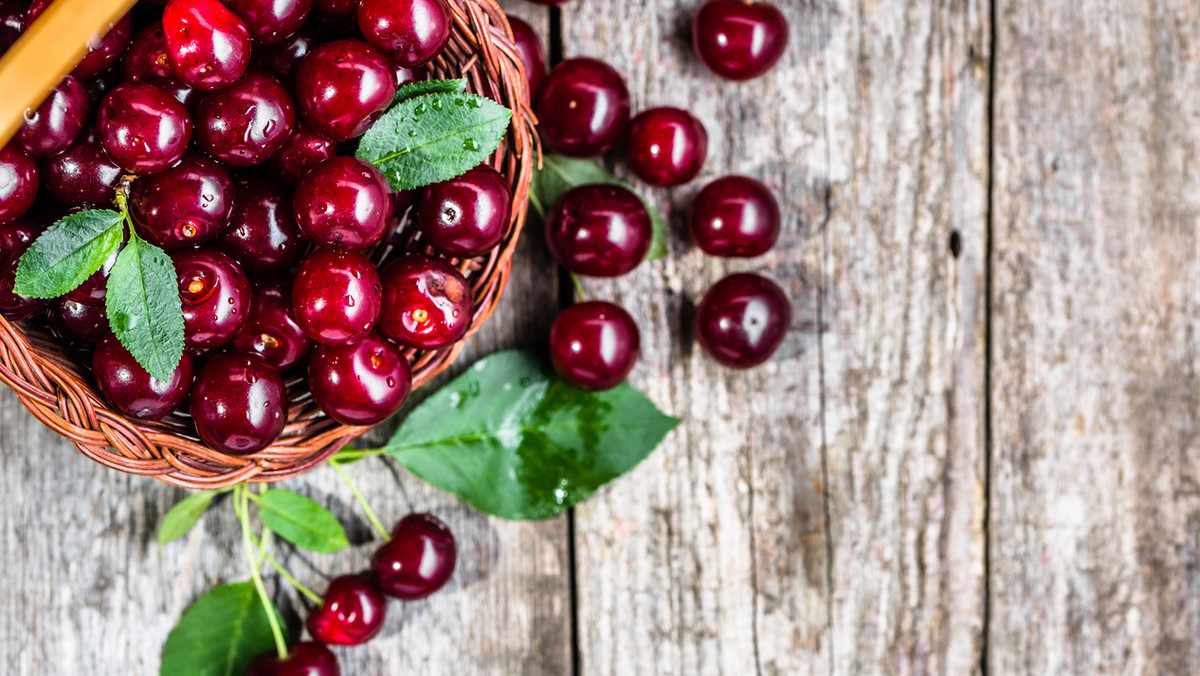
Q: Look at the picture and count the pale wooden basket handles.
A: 1